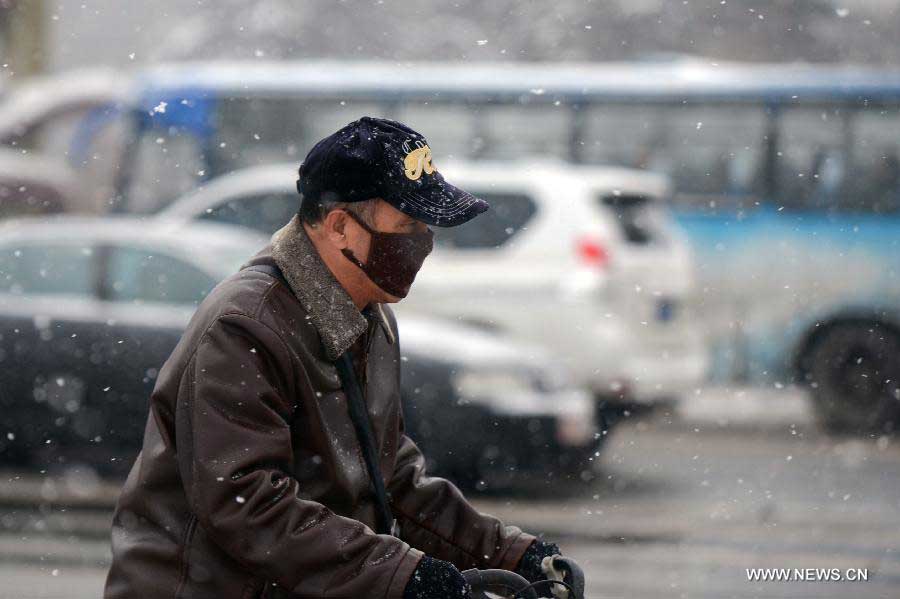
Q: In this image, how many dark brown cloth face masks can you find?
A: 1